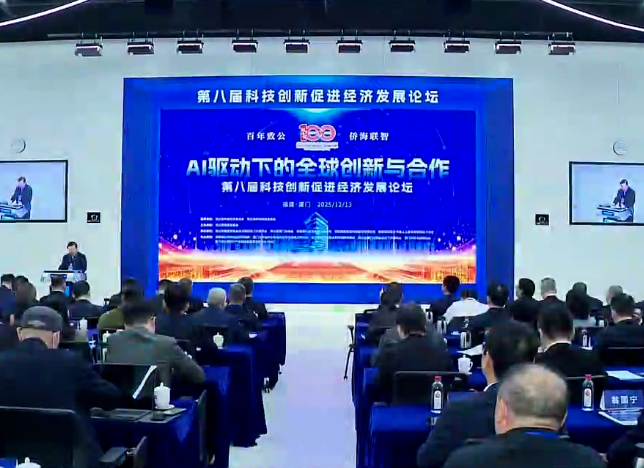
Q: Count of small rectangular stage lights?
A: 10